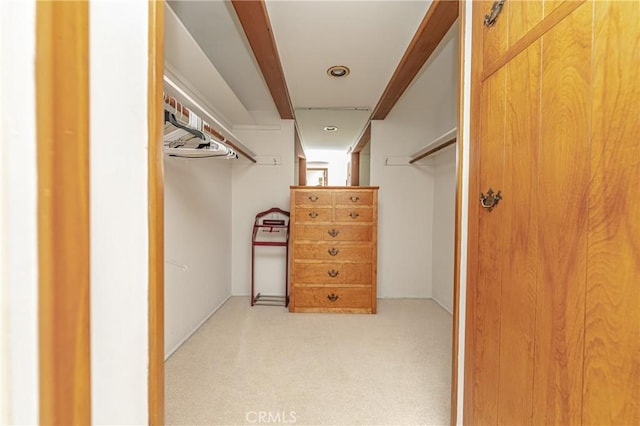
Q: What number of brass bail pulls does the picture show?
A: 10